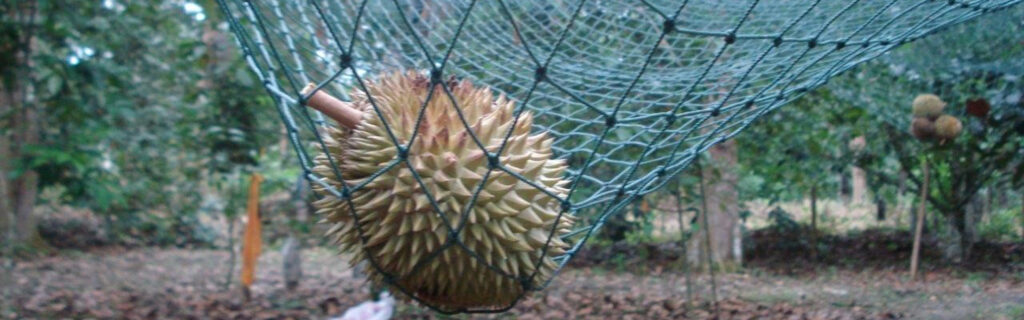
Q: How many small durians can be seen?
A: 3